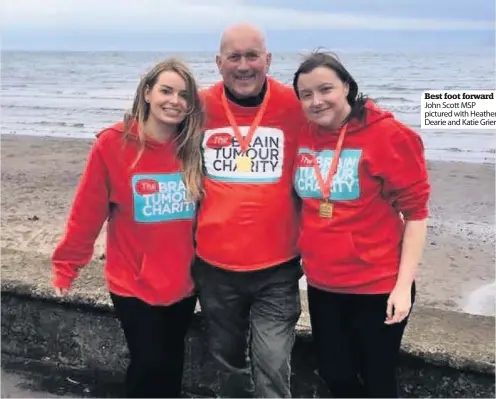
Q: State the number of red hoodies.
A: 2